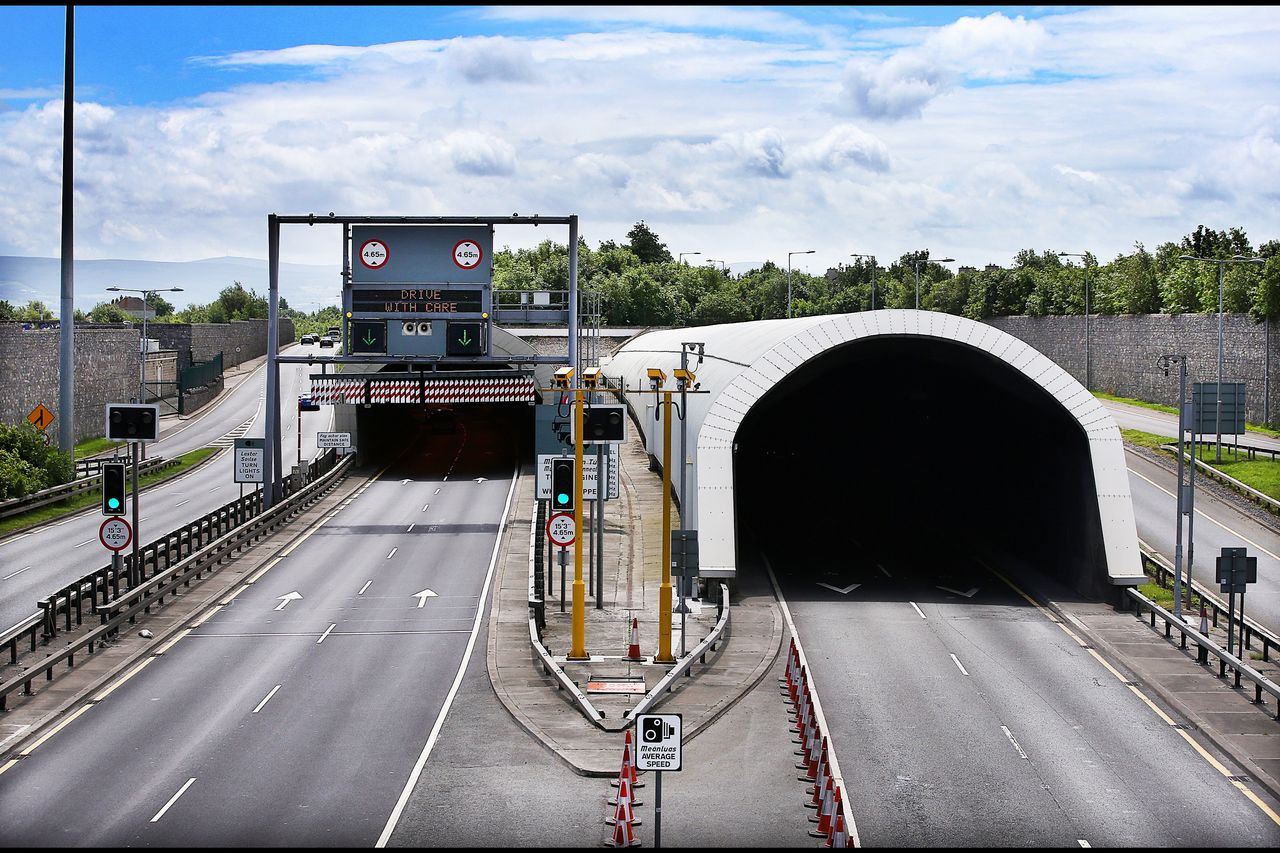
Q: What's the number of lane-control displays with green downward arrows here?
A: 2